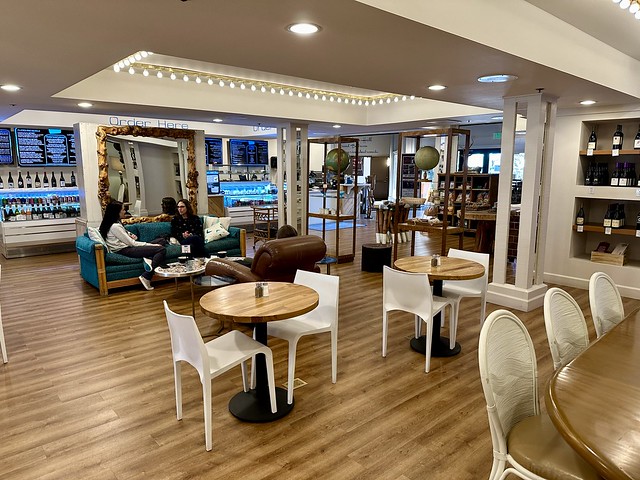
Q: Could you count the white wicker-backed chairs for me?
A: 3